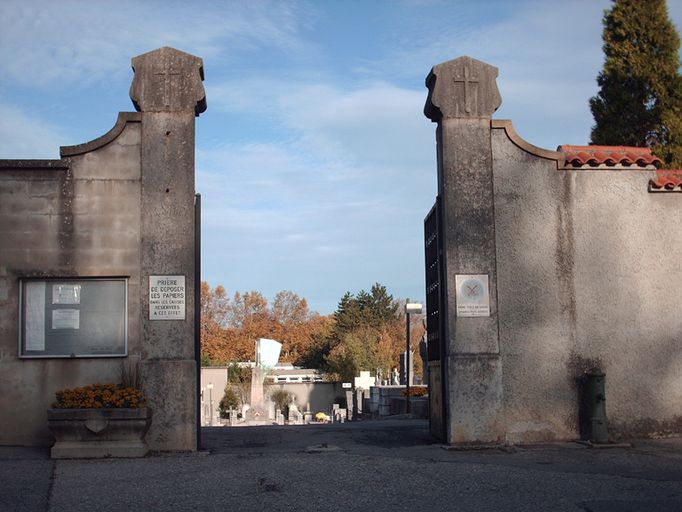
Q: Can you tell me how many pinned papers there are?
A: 3